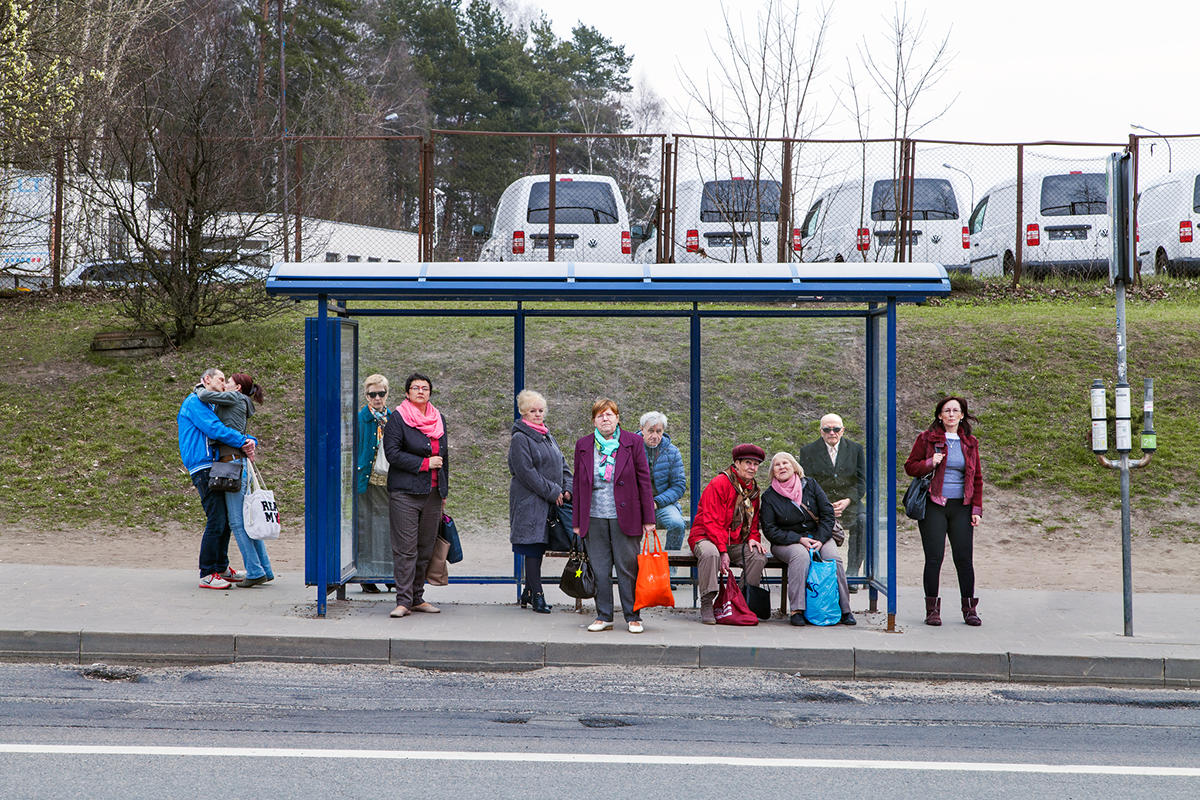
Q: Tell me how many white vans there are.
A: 5